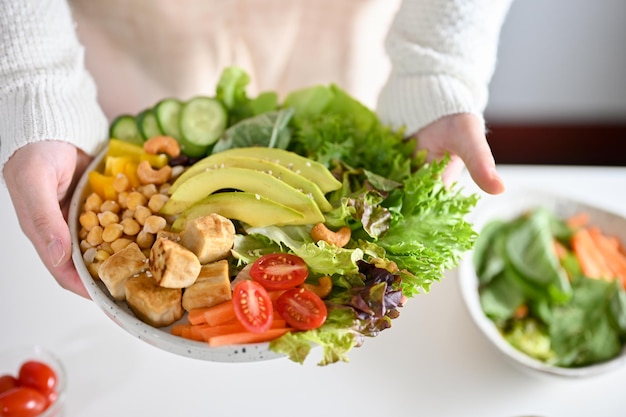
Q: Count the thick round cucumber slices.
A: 4